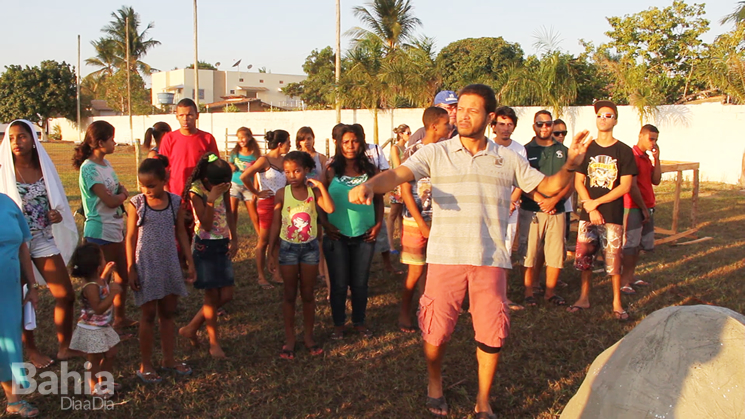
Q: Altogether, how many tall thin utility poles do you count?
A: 4